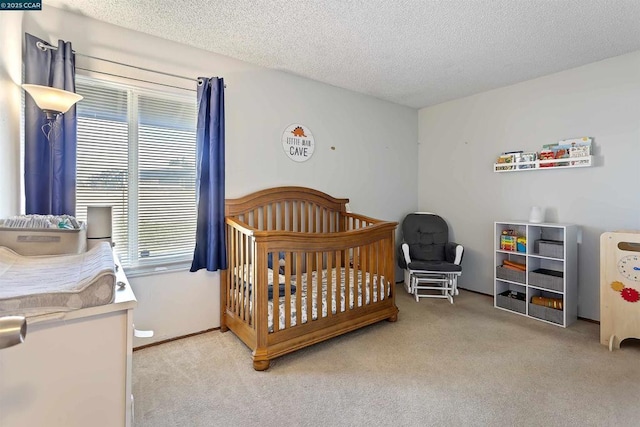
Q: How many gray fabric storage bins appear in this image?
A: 5